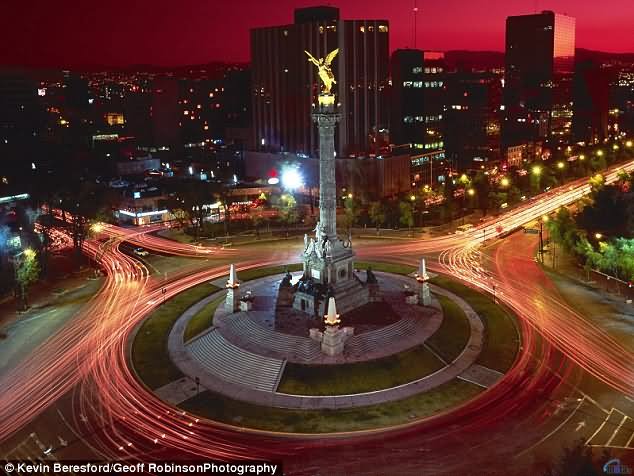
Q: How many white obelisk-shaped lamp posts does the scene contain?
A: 3